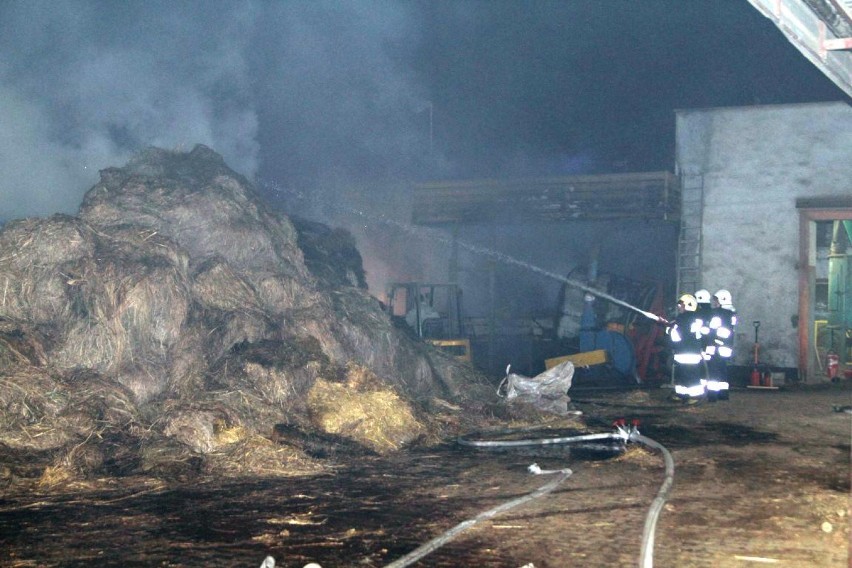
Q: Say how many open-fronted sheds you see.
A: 1